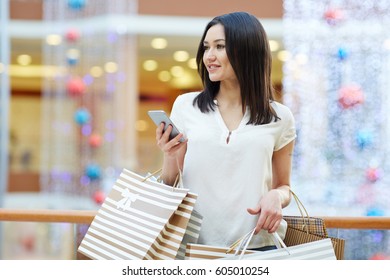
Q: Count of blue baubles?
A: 7